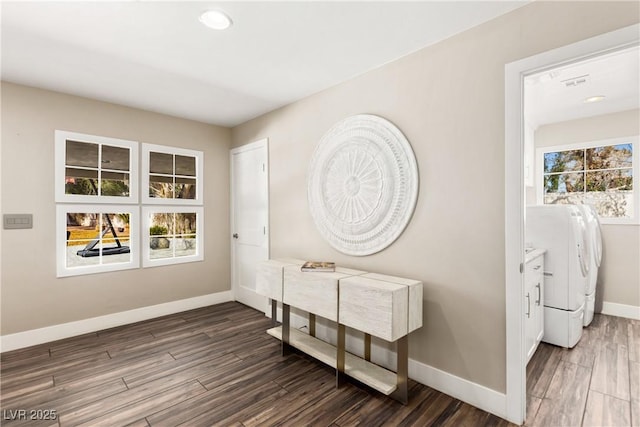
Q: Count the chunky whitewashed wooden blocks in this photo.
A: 3